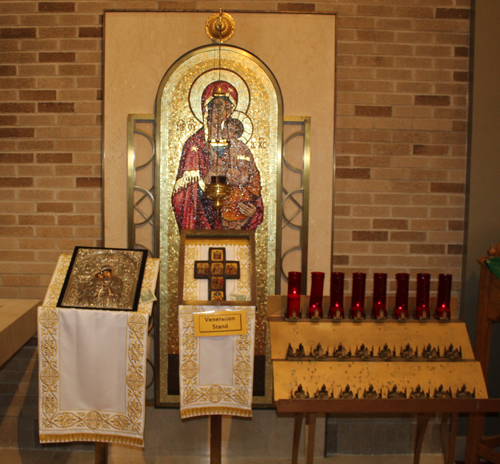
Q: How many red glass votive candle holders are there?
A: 8